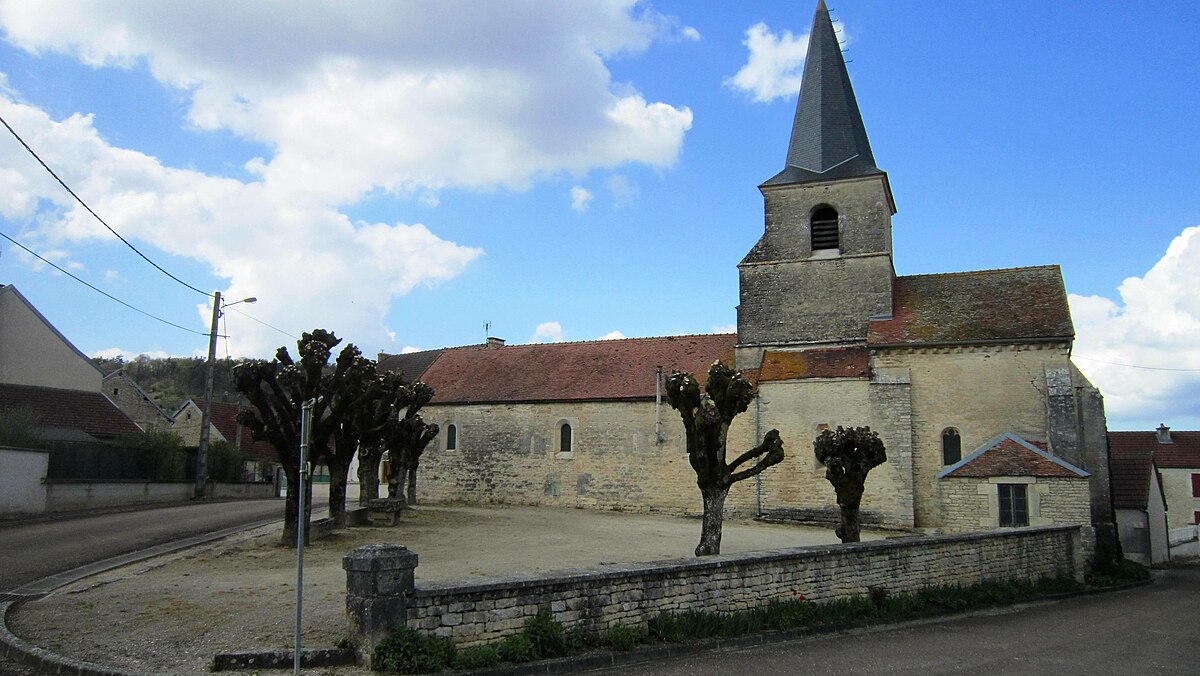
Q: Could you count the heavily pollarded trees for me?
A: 7